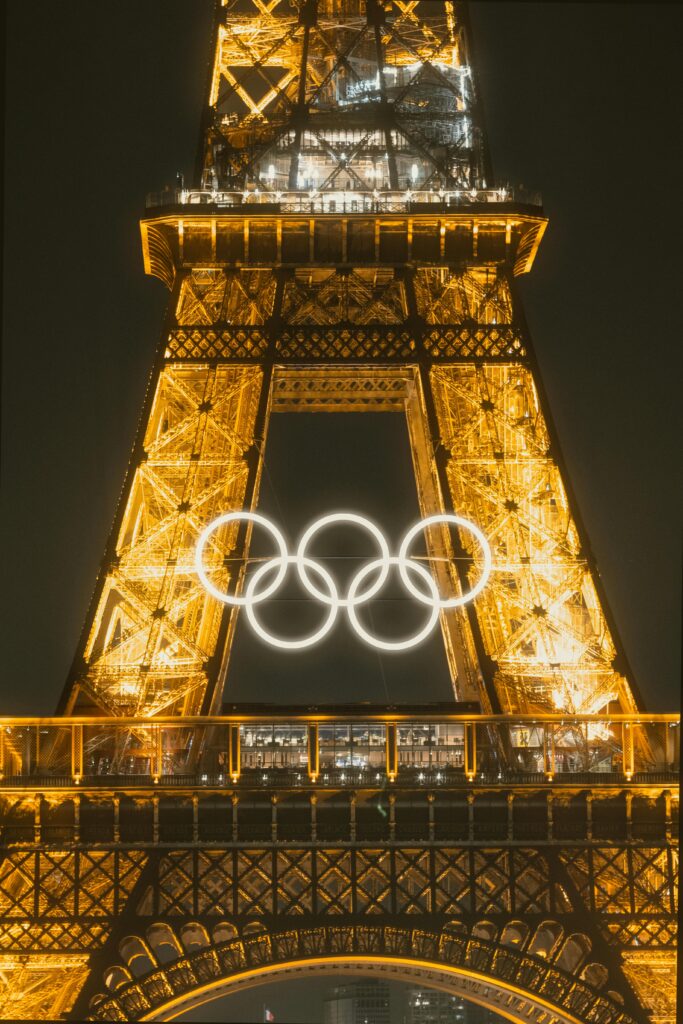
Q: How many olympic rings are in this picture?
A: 5